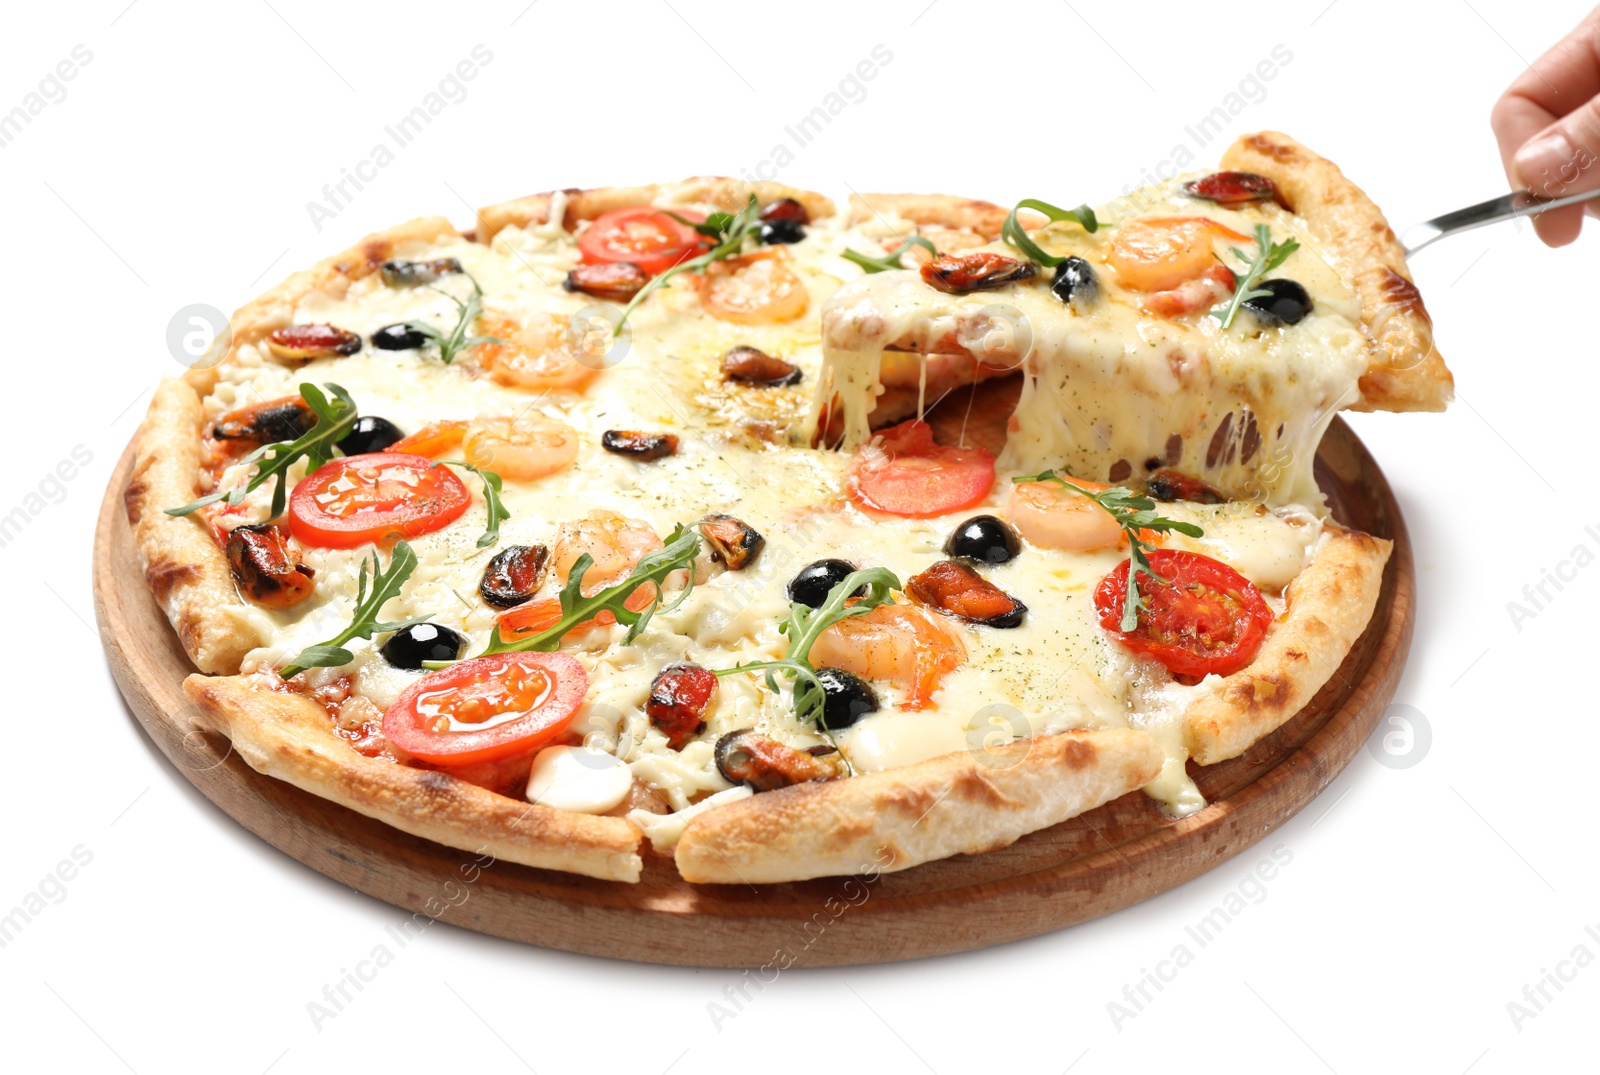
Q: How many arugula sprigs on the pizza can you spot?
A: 11